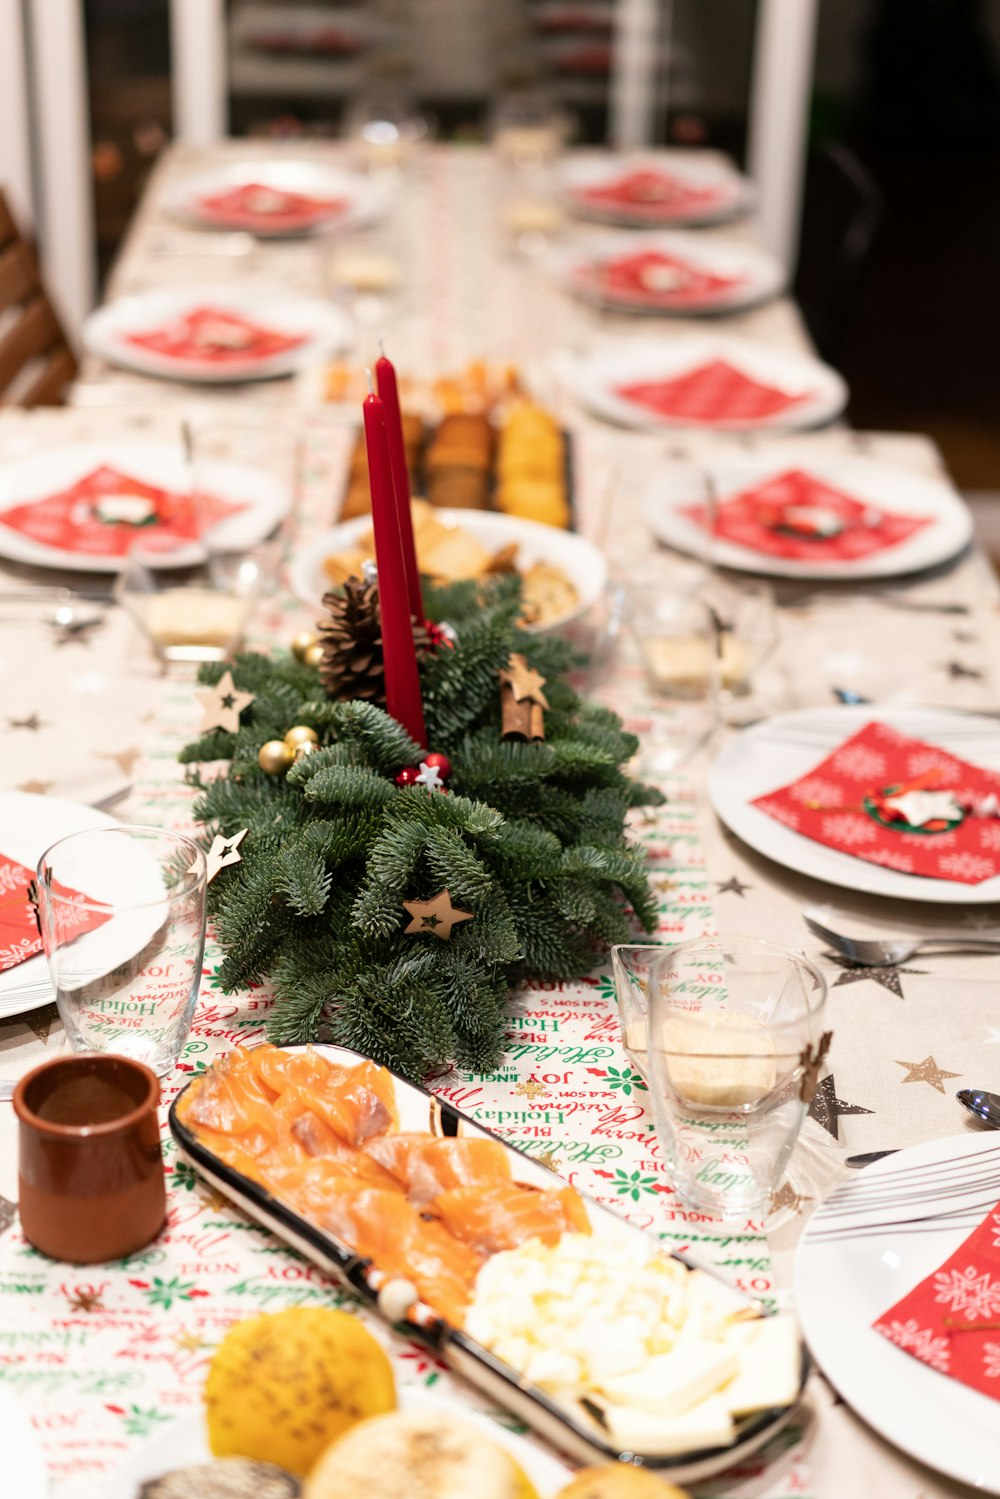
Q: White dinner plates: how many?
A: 10